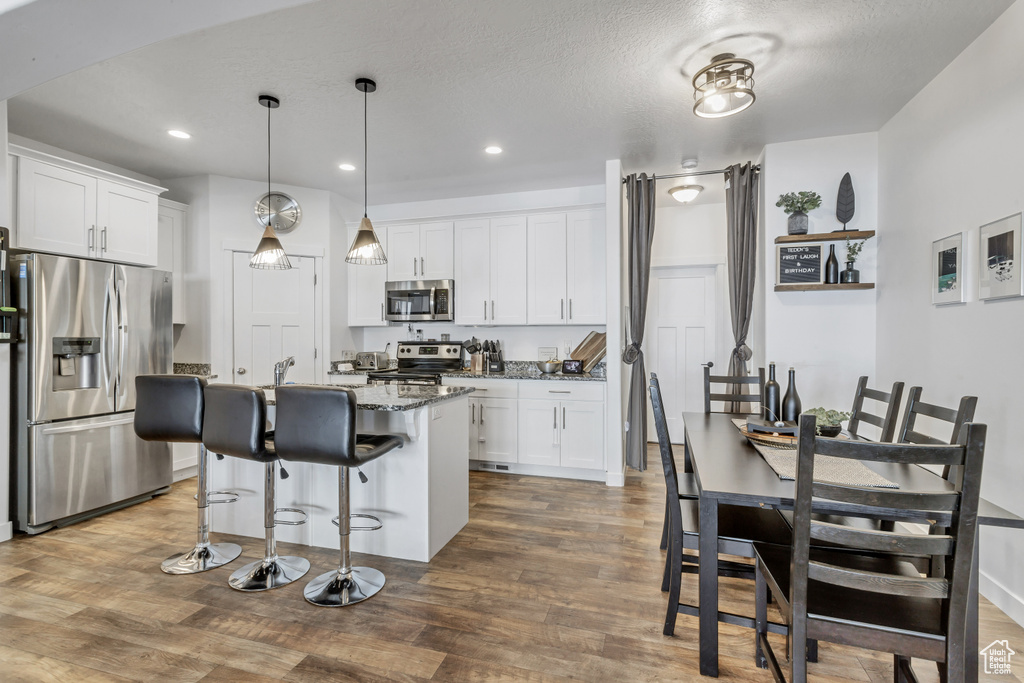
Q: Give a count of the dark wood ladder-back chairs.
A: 6